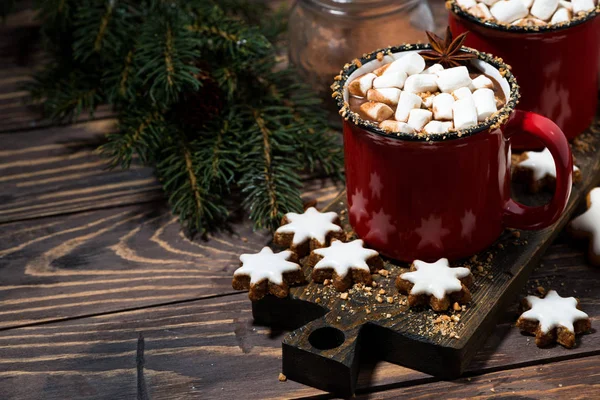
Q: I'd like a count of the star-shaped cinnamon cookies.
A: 7